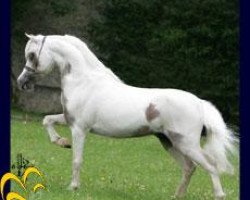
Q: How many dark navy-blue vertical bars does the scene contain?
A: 2